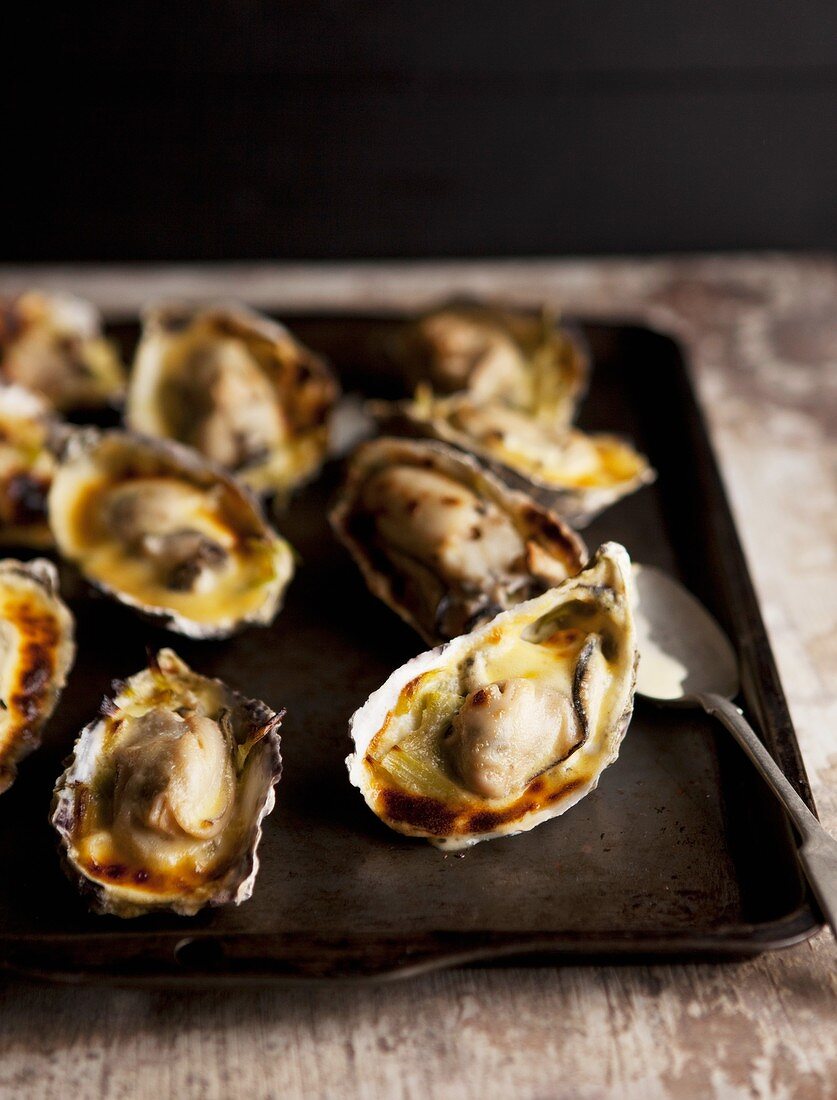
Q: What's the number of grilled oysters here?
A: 10